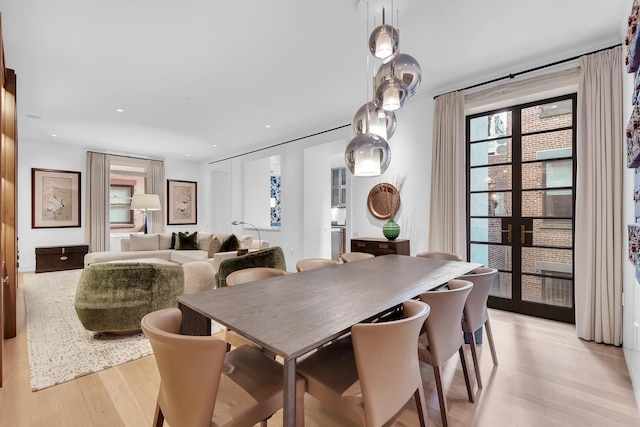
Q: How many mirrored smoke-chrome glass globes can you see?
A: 5